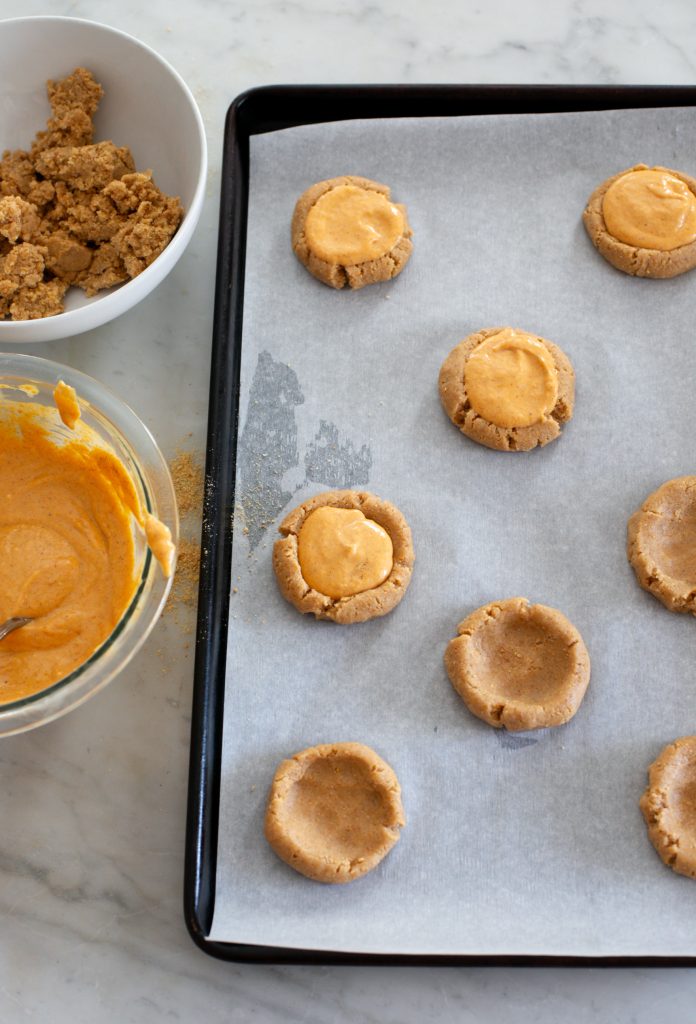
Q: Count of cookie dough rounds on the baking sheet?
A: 8